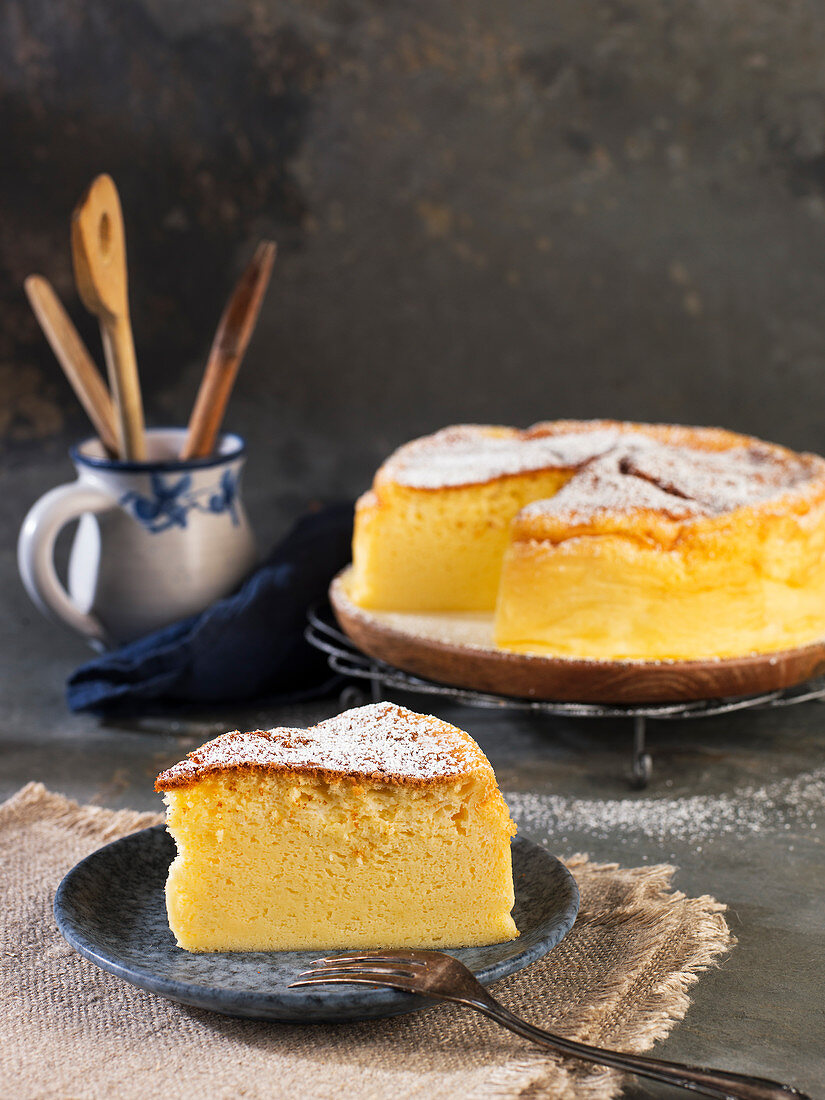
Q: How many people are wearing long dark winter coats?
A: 0